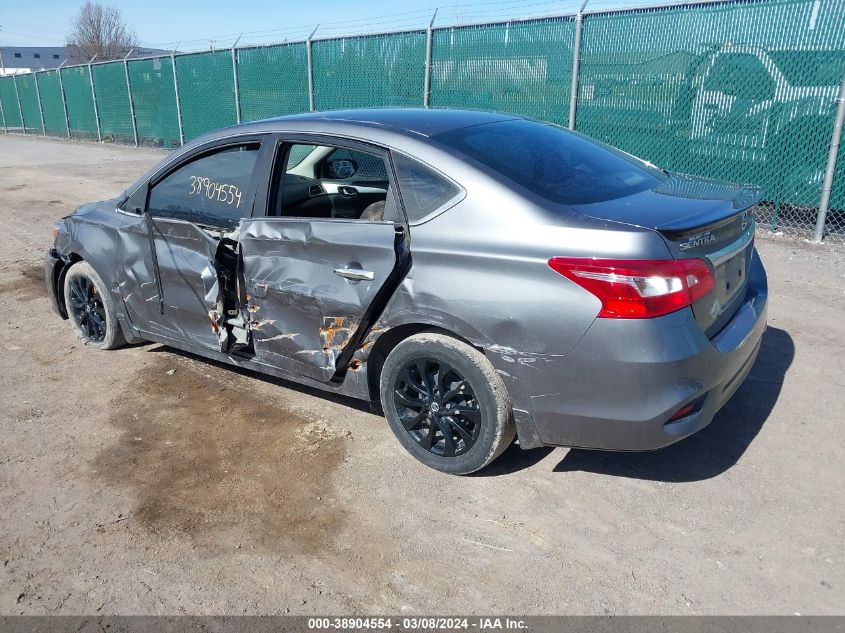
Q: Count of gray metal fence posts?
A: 12